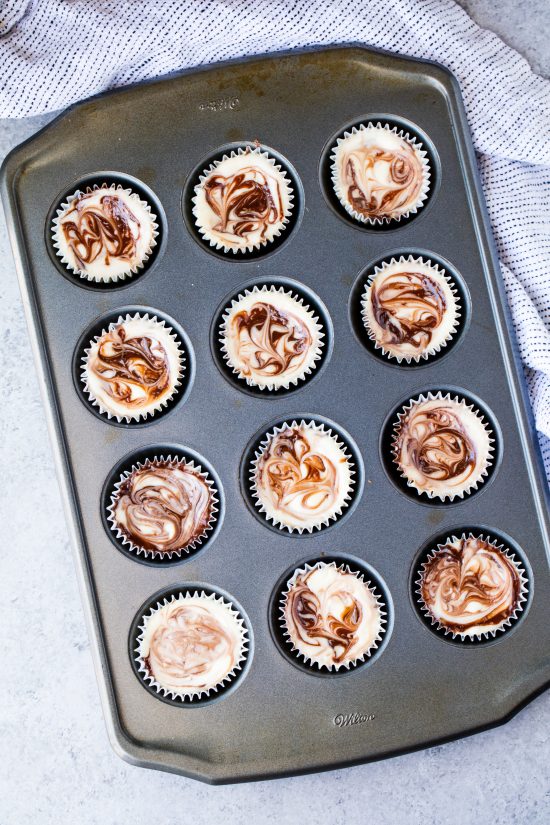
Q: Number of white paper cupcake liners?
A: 12